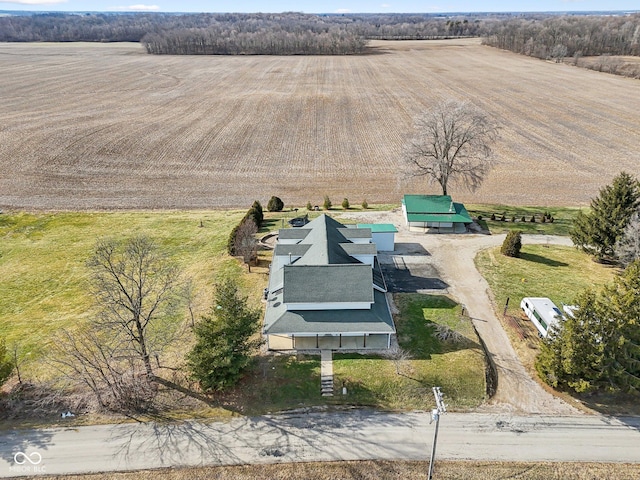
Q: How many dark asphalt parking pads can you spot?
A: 1